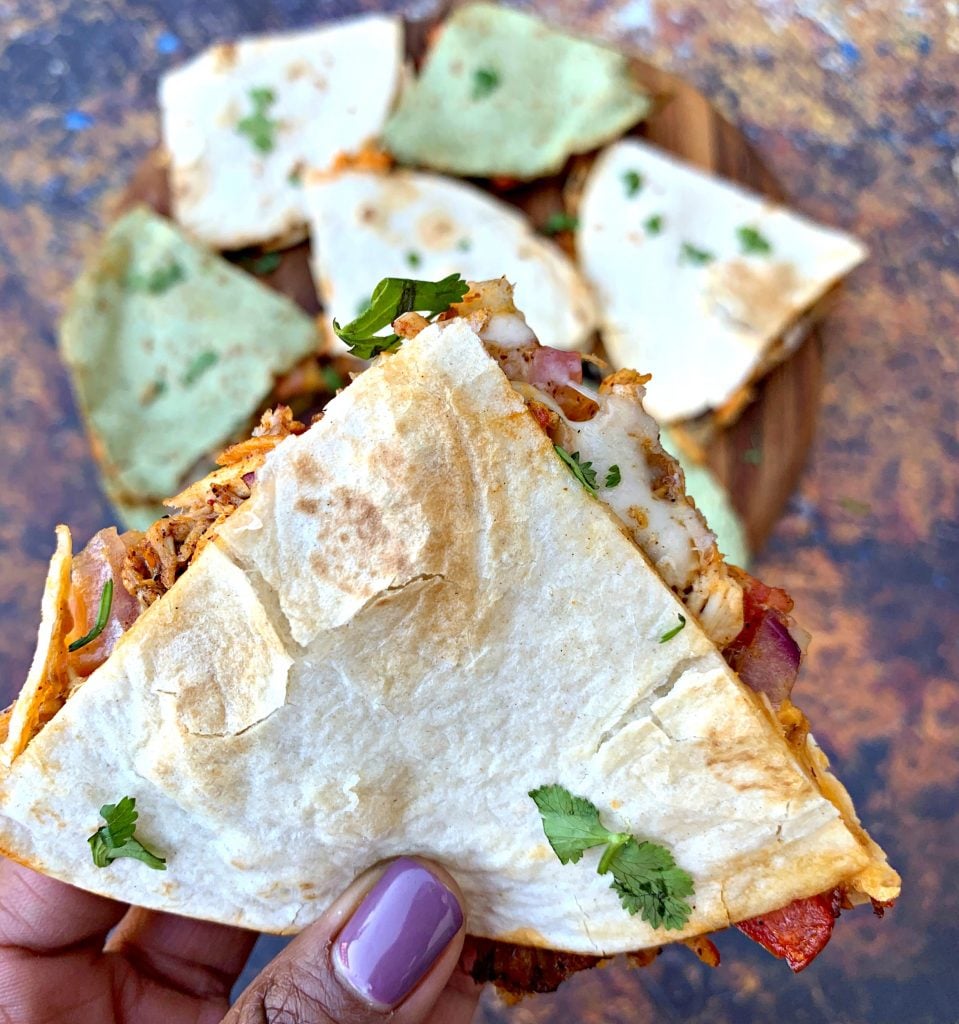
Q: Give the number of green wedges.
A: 3